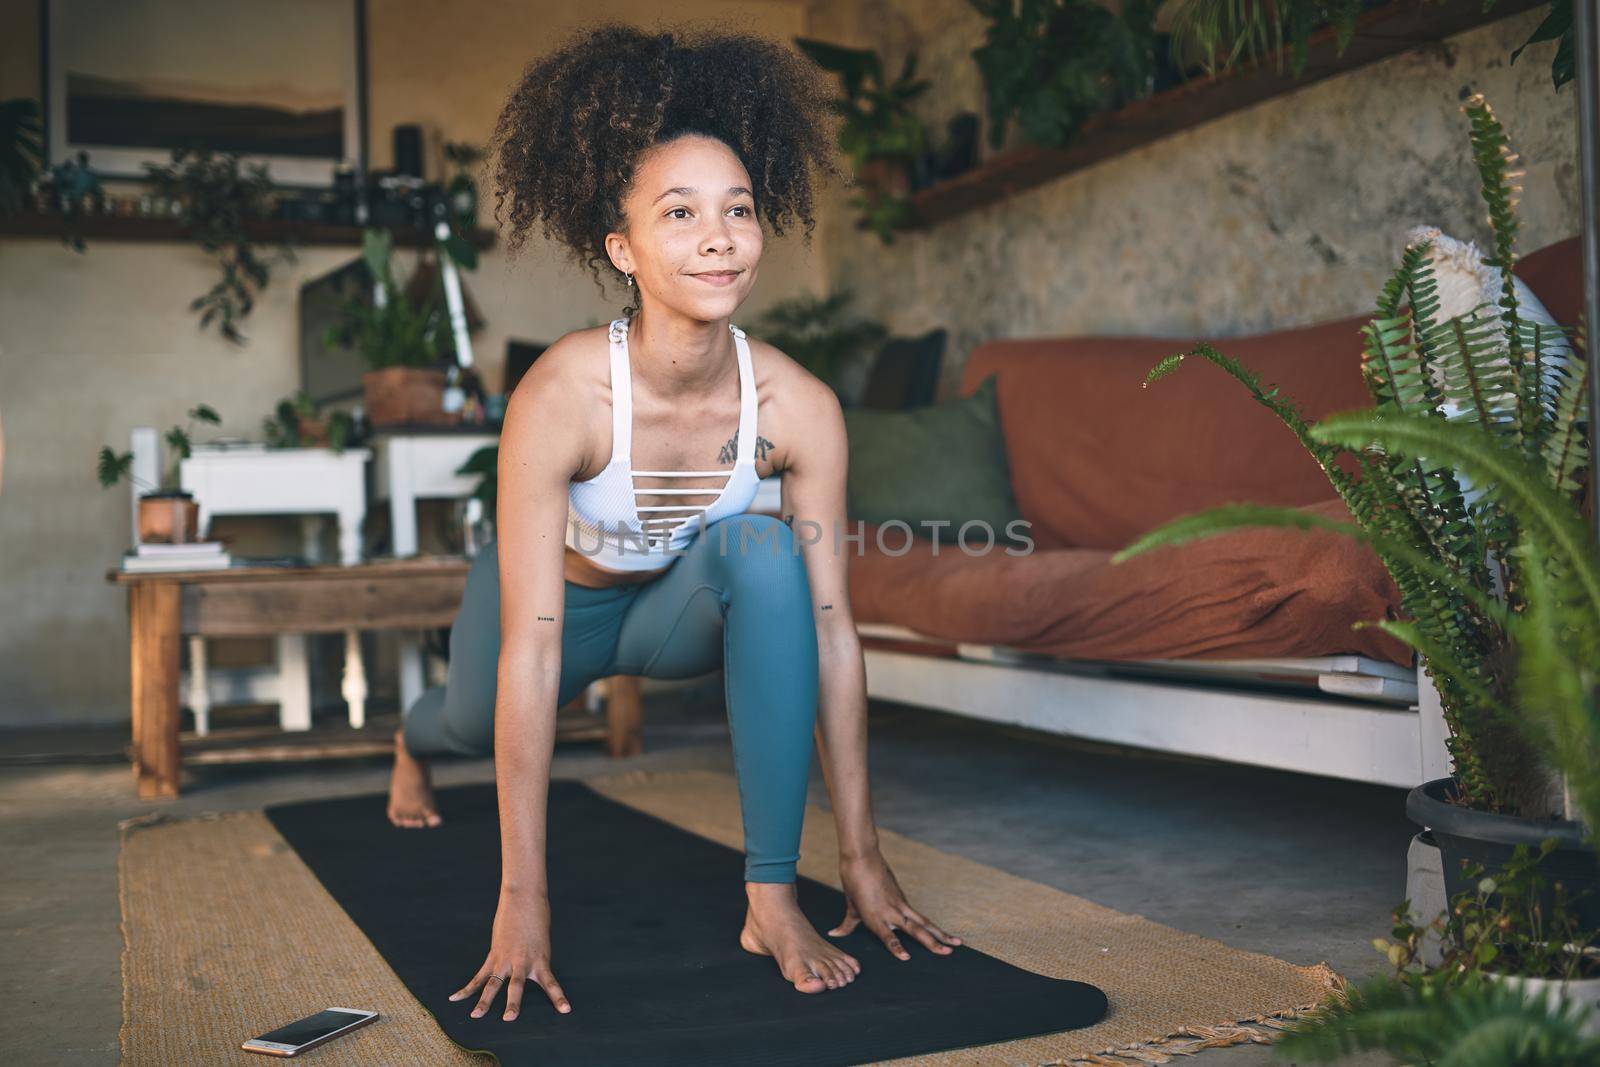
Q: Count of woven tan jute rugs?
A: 1